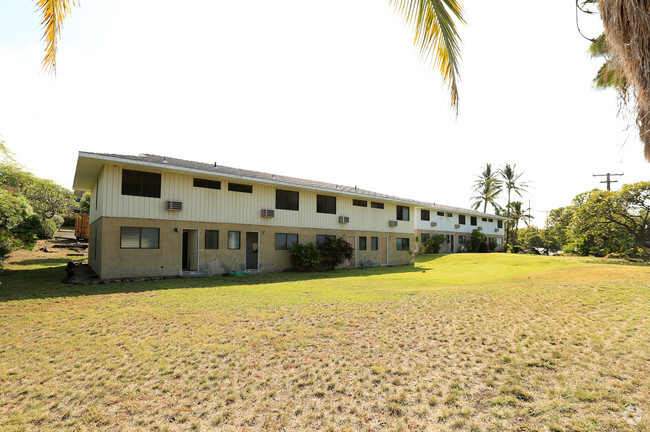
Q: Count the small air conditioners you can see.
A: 8